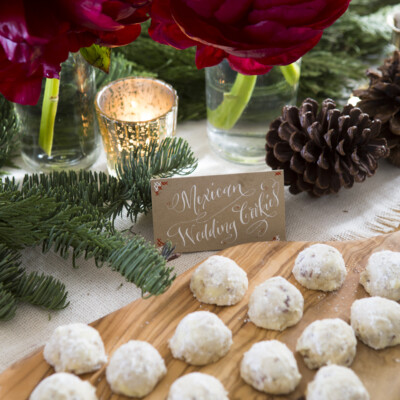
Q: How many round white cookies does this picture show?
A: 13